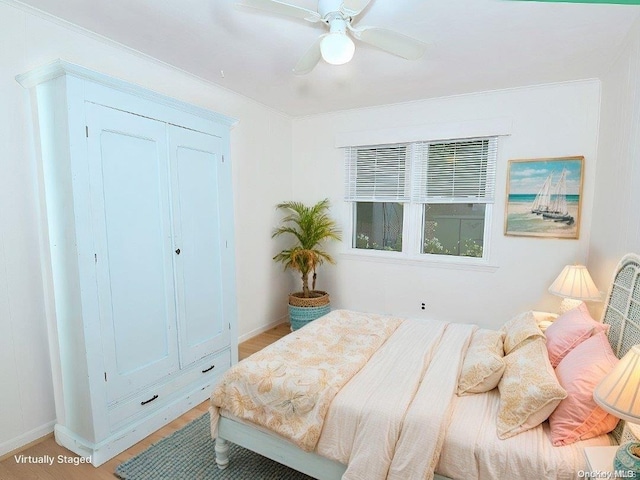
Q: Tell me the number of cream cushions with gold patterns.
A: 3